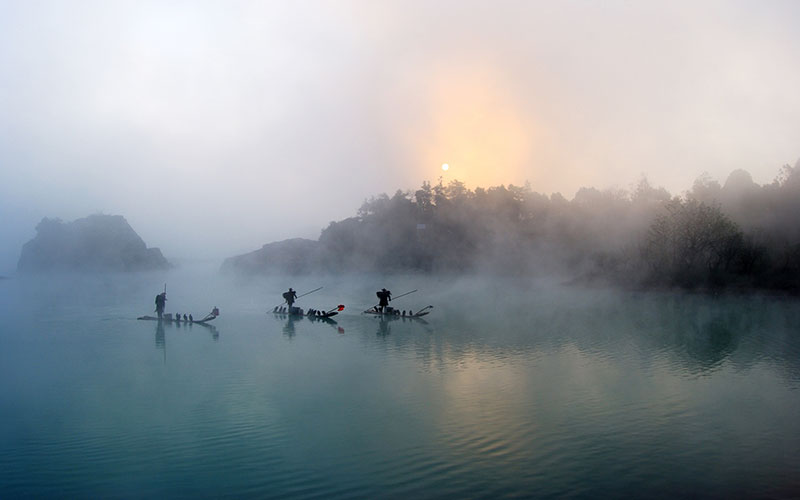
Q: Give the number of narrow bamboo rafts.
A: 3